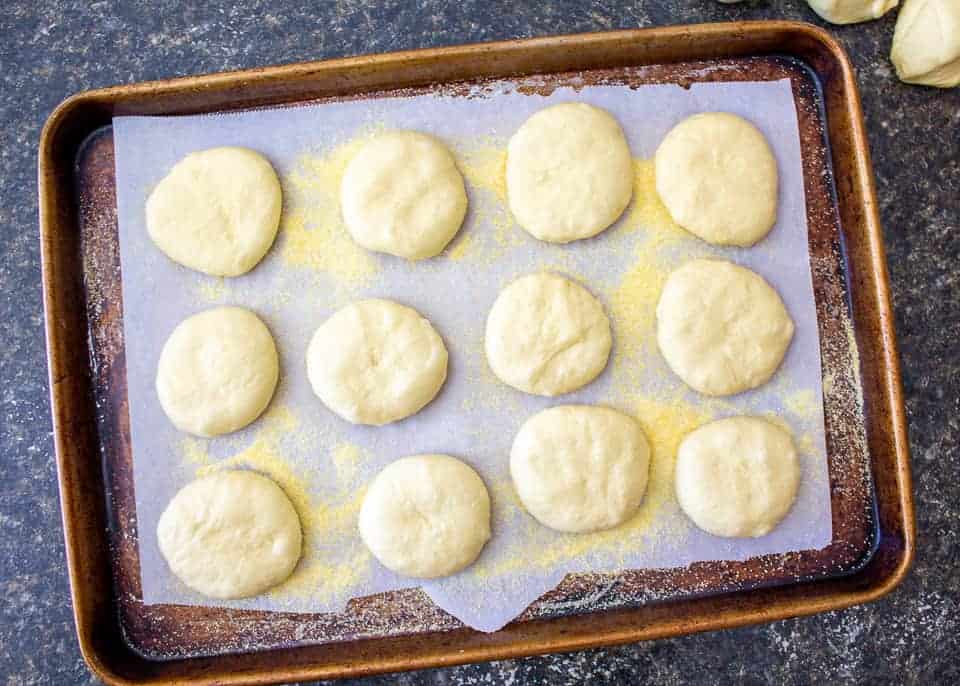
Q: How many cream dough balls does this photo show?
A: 12